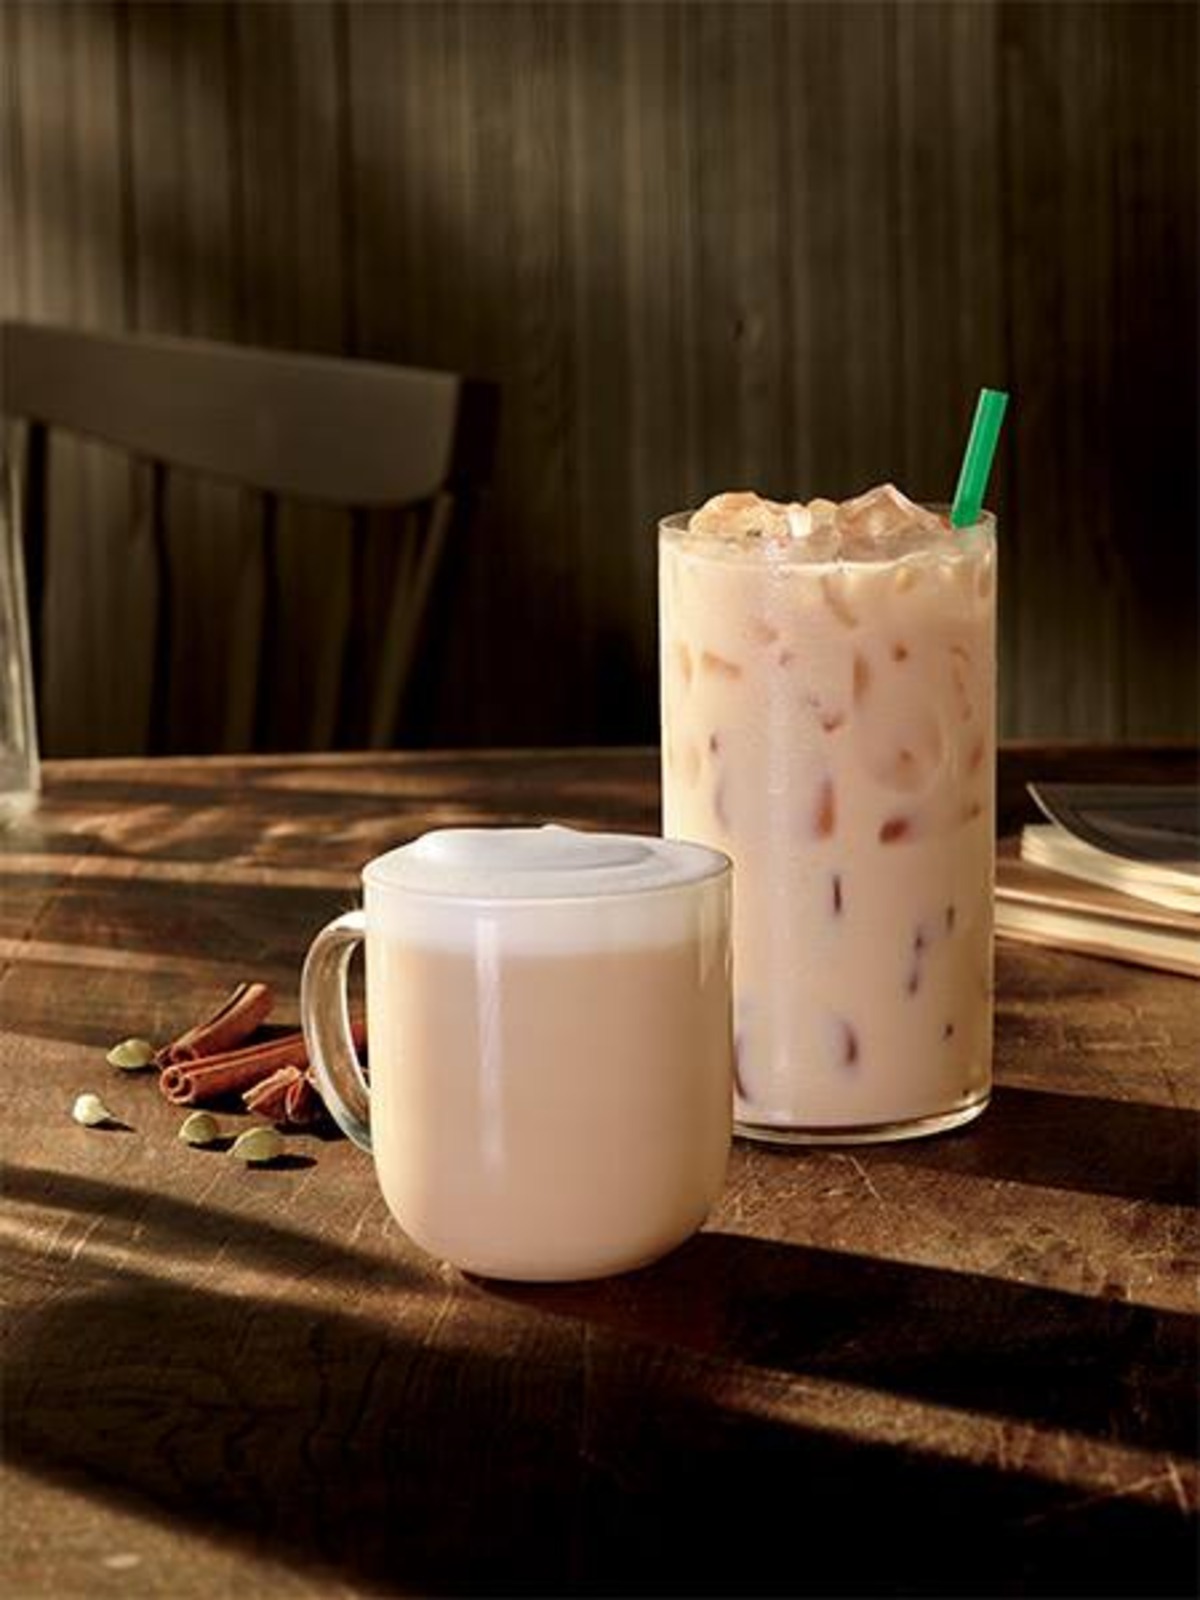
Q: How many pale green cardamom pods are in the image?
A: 4